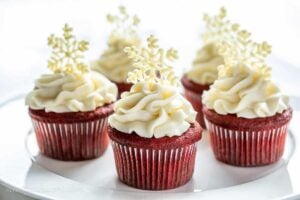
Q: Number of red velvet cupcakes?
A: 5